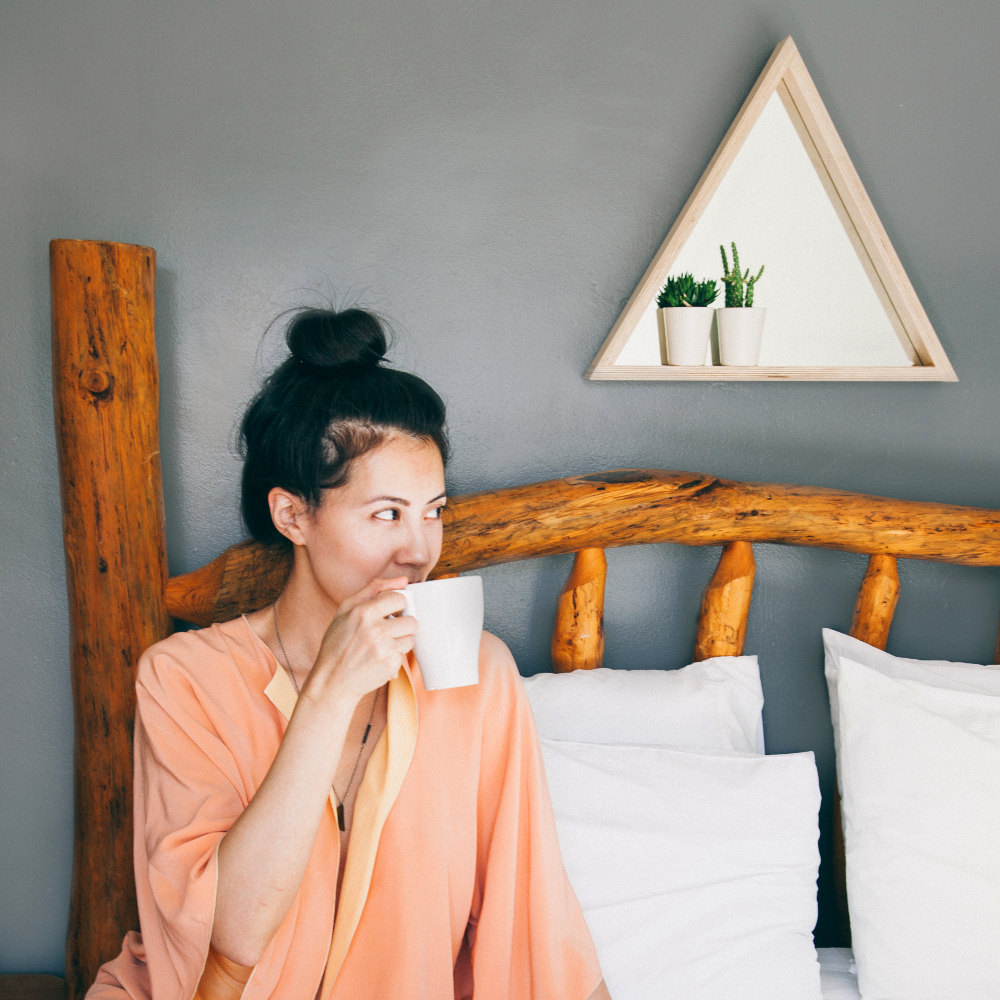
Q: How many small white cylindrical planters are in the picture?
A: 2